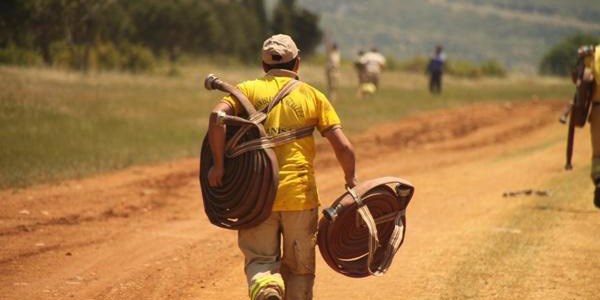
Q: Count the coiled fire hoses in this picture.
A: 3